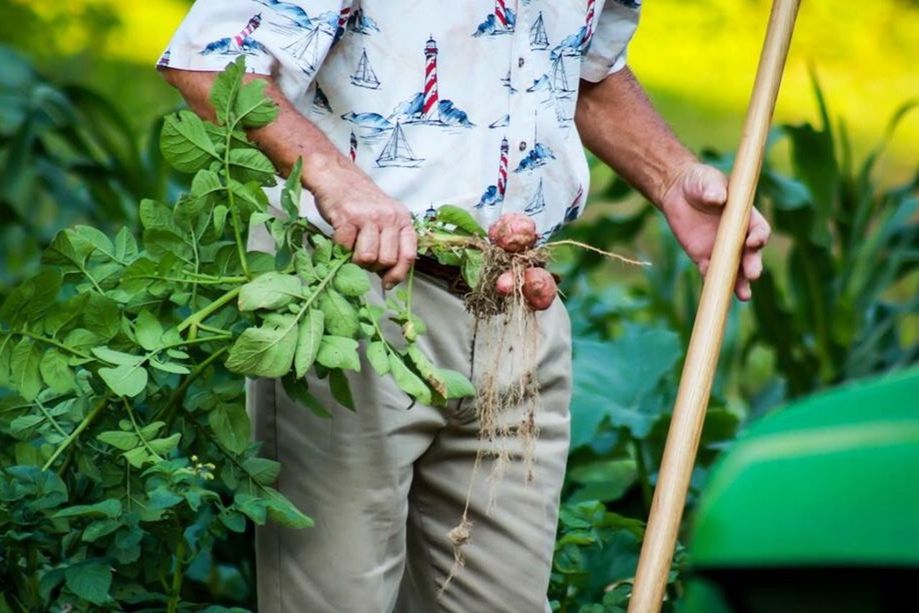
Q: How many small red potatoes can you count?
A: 3